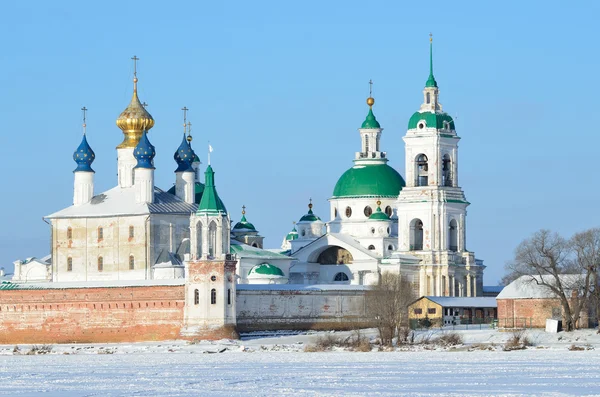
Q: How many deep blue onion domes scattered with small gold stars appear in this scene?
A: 3